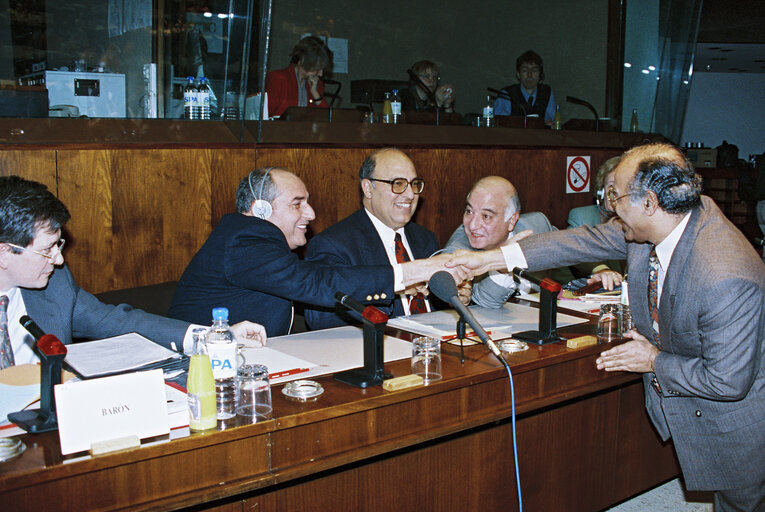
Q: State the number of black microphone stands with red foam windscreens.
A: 3